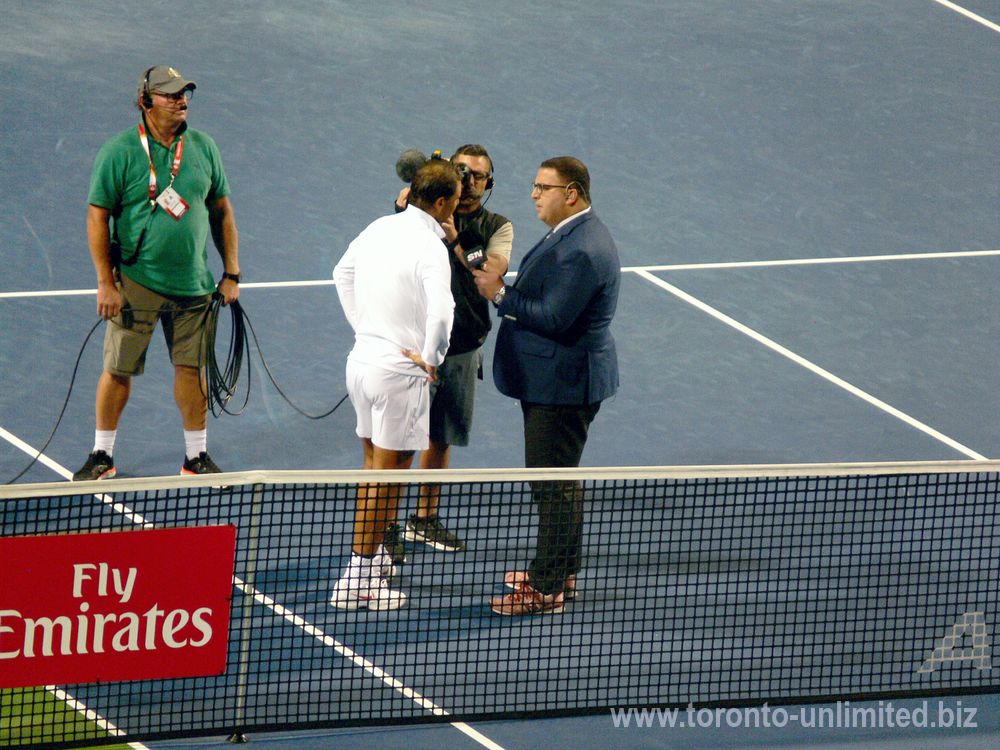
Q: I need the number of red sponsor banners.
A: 1